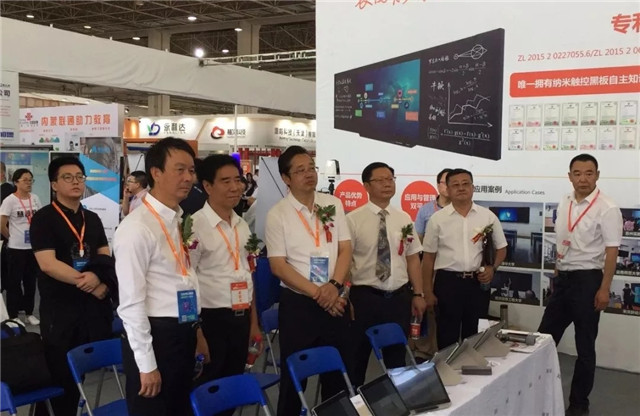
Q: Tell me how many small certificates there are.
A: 14